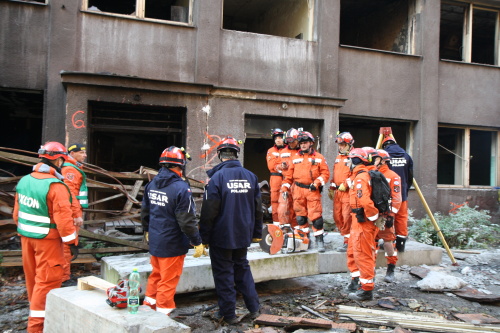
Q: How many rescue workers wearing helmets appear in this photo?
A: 11